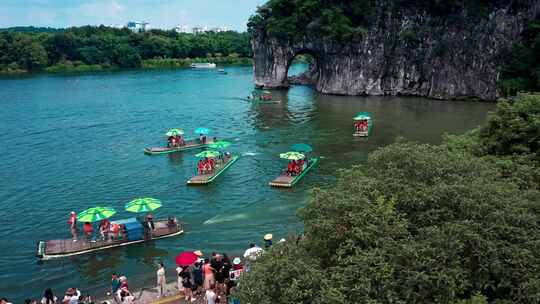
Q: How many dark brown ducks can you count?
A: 0